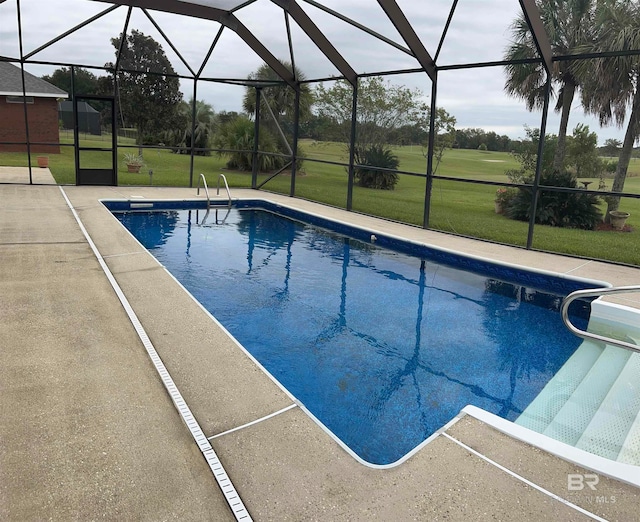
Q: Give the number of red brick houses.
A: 1